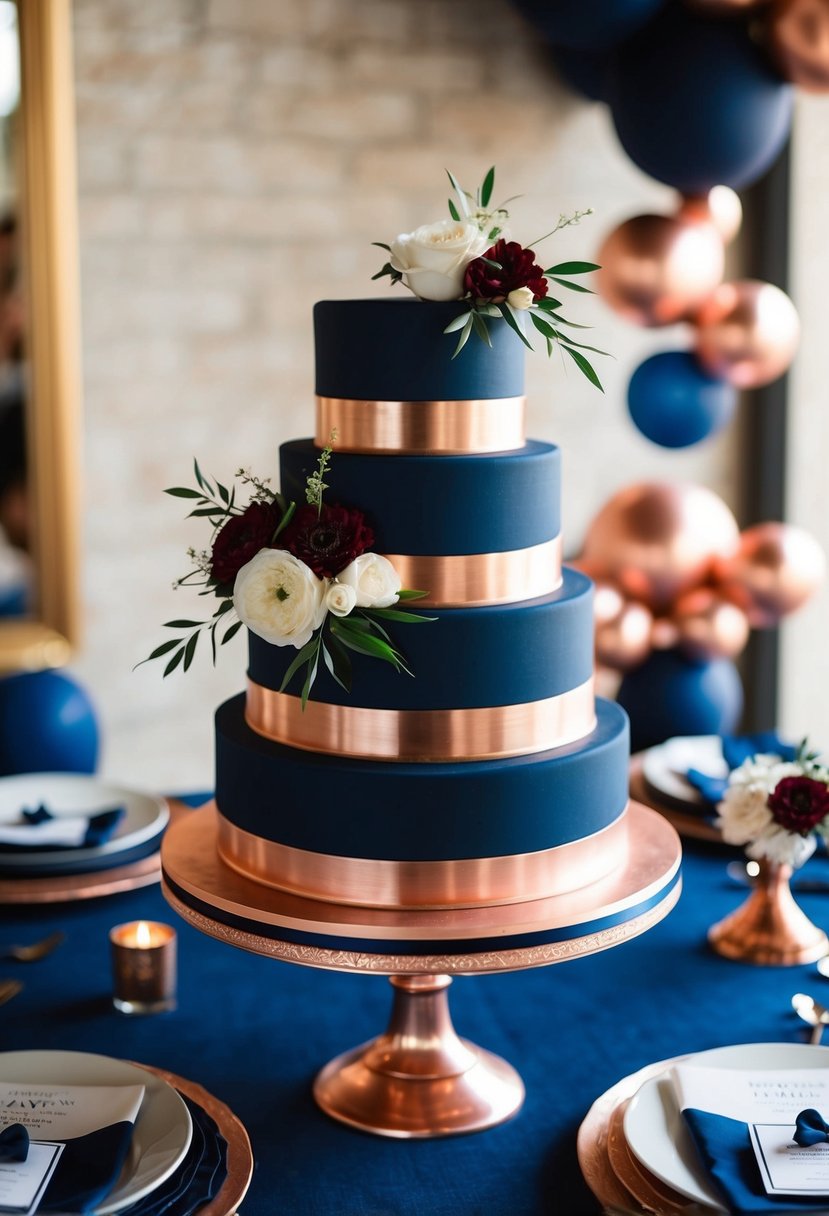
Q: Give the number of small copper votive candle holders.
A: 1